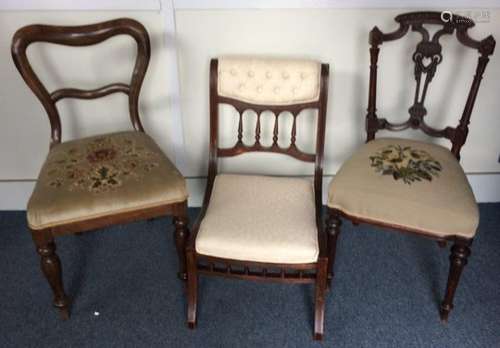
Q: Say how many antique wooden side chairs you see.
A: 3